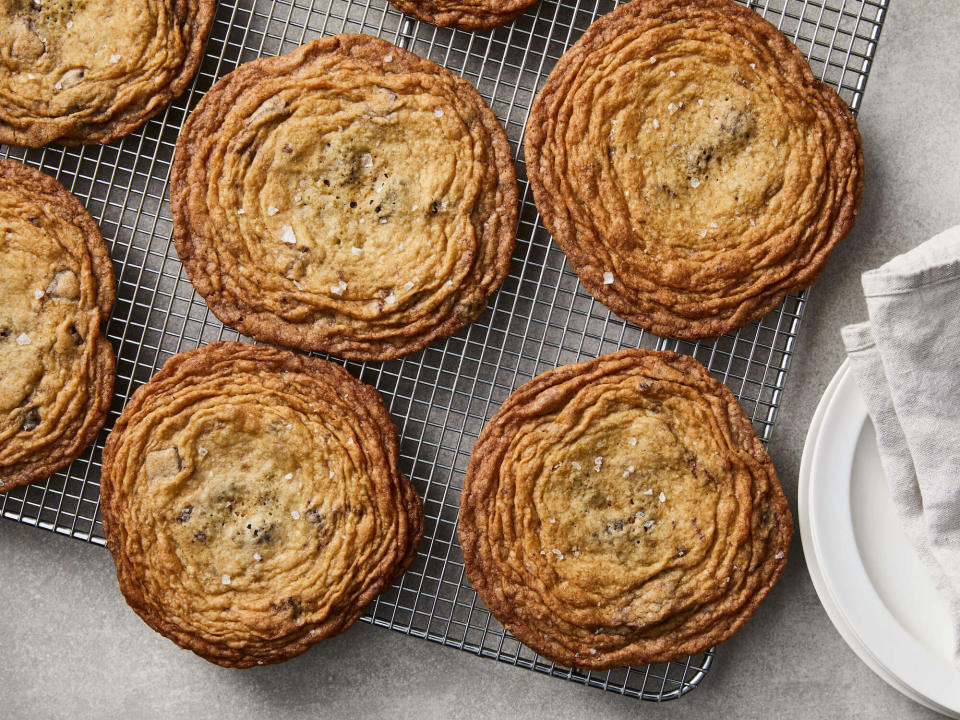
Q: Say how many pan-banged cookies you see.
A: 7